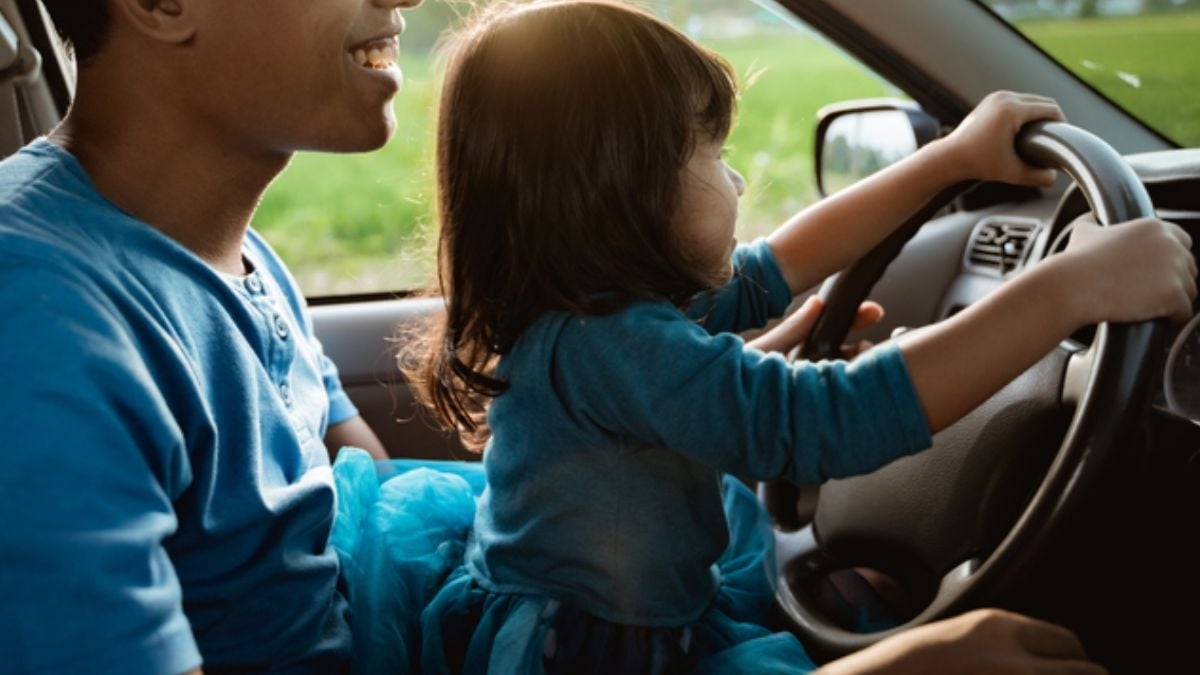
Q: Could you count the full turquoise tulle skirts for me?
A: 1